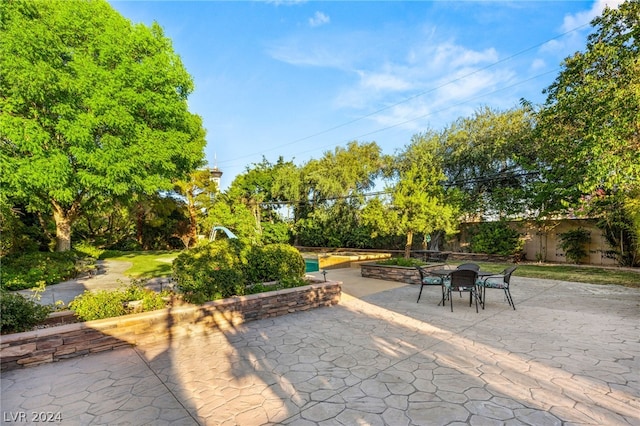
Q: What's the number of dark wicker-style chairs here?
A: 4